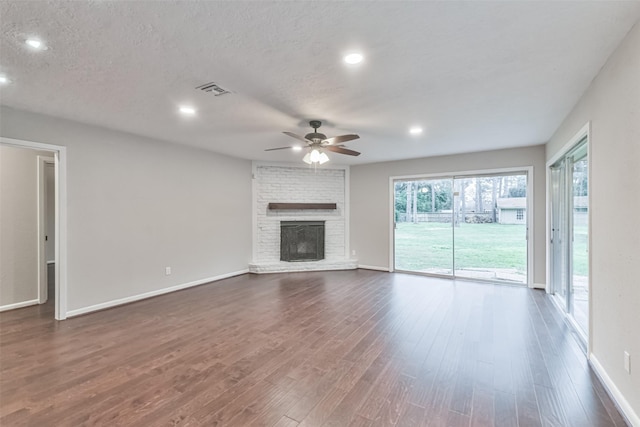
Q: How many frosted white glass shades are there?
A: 3